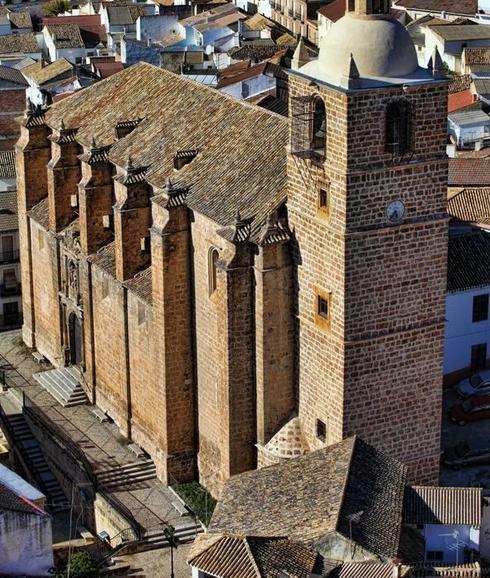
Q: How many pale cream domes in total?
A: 1